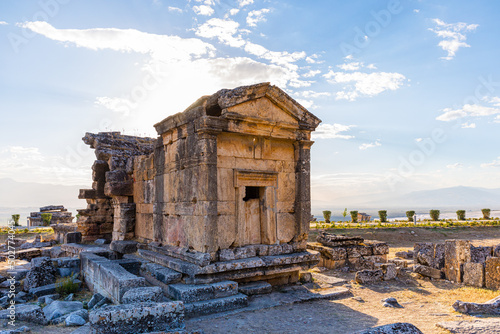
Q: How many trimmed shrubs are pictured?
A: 9